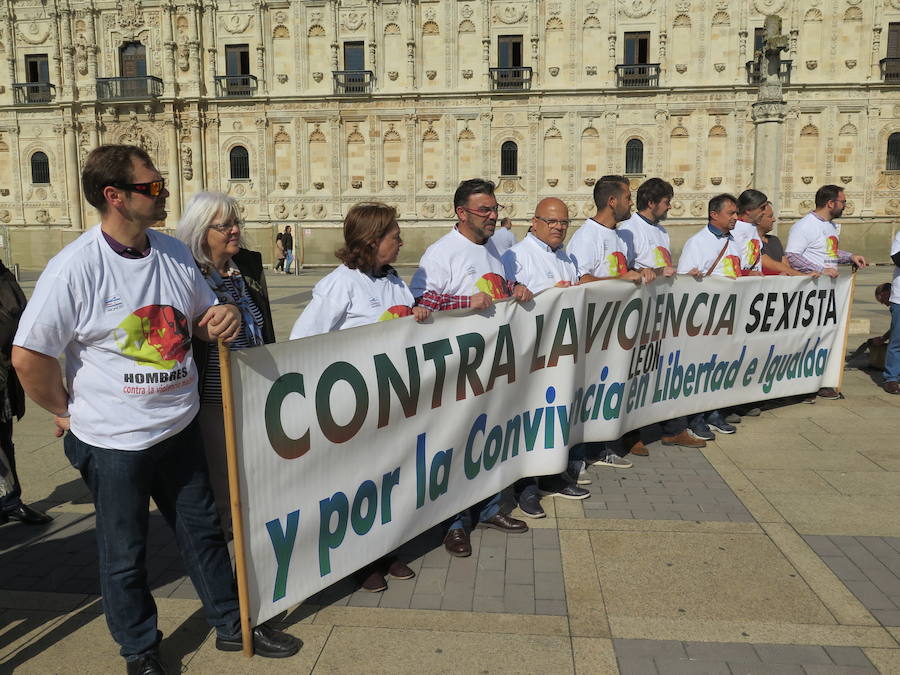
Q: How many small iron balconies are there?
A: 8